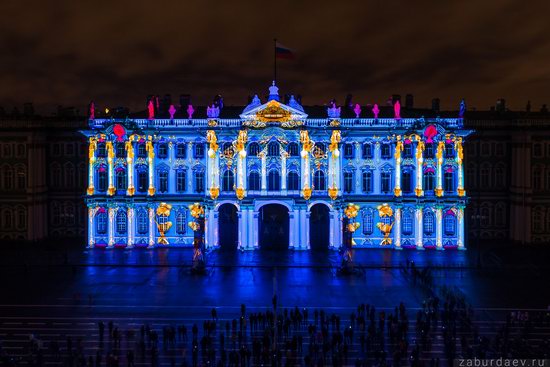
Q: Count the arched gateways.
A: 3